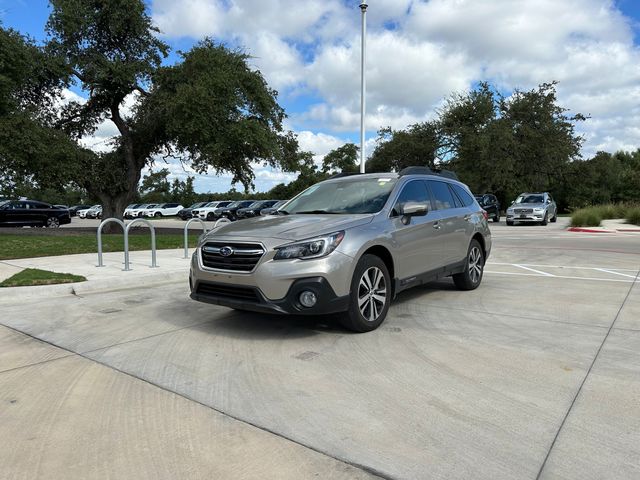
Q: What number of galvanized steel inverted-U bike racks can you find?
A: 4